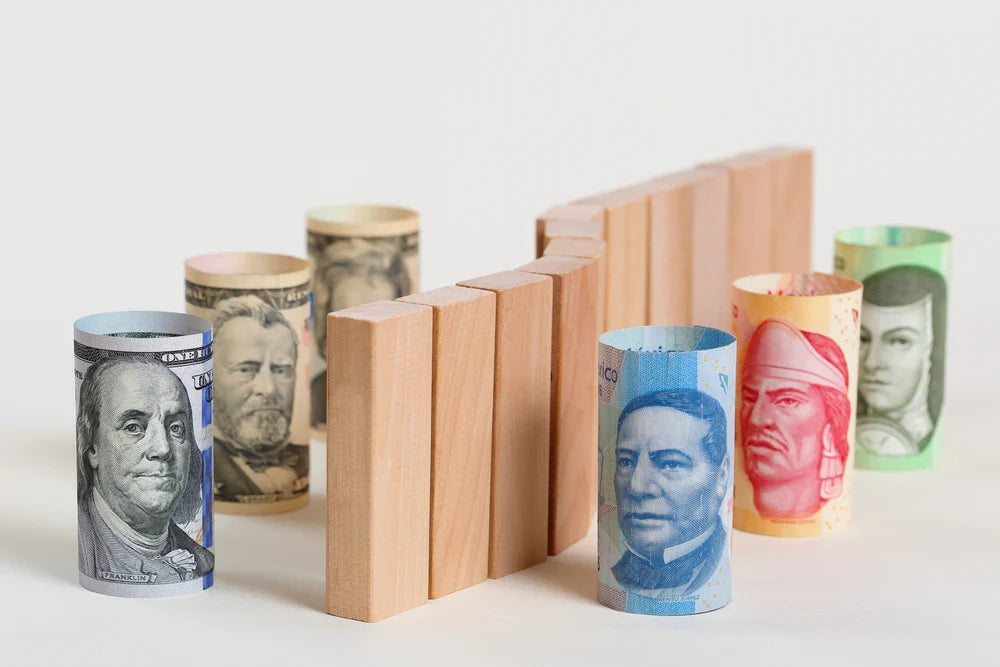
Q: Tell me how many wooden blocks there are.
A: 12